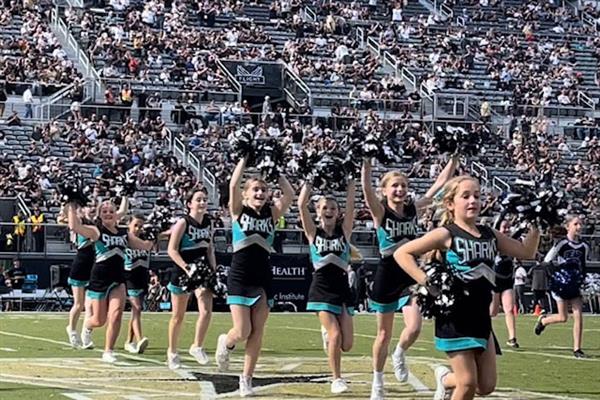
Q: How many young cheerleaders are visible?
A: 10